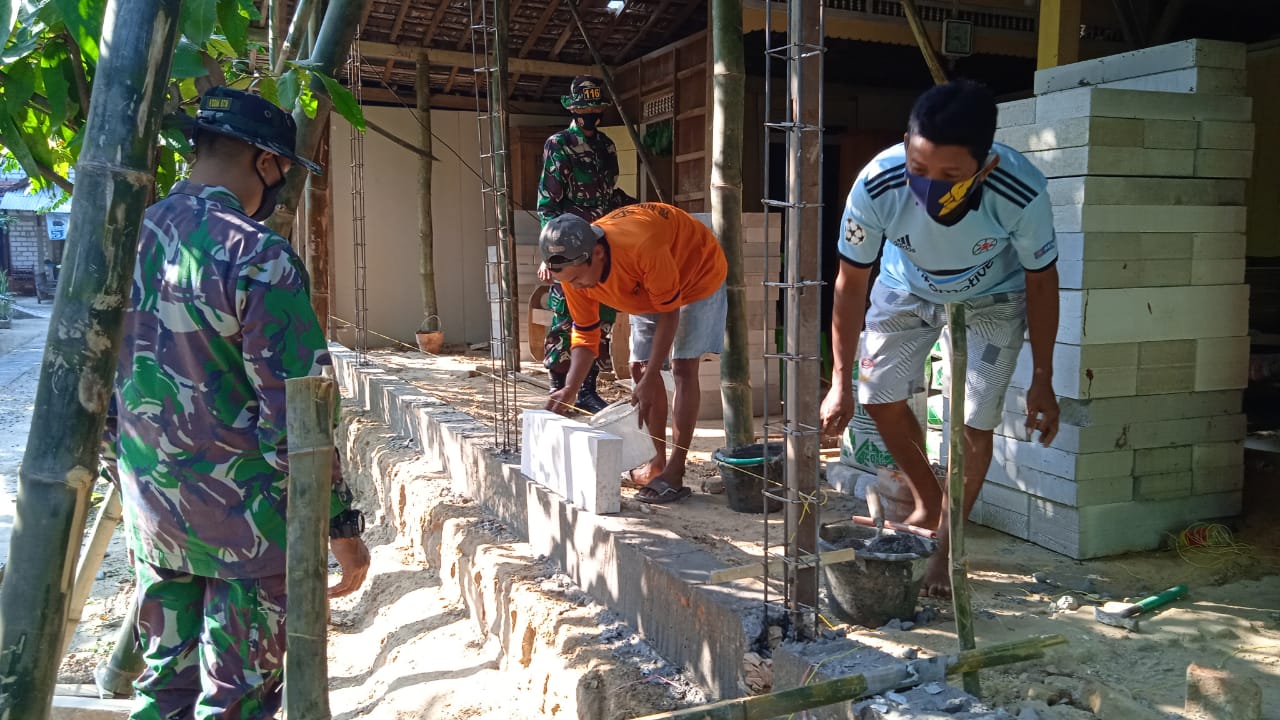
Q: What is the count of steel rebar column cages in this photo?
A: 3